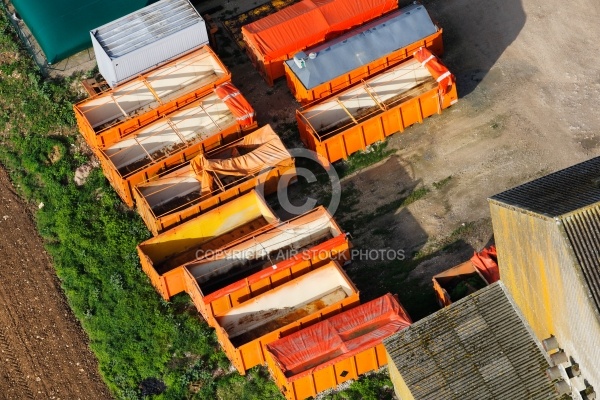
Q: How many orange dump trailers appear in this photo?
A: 11